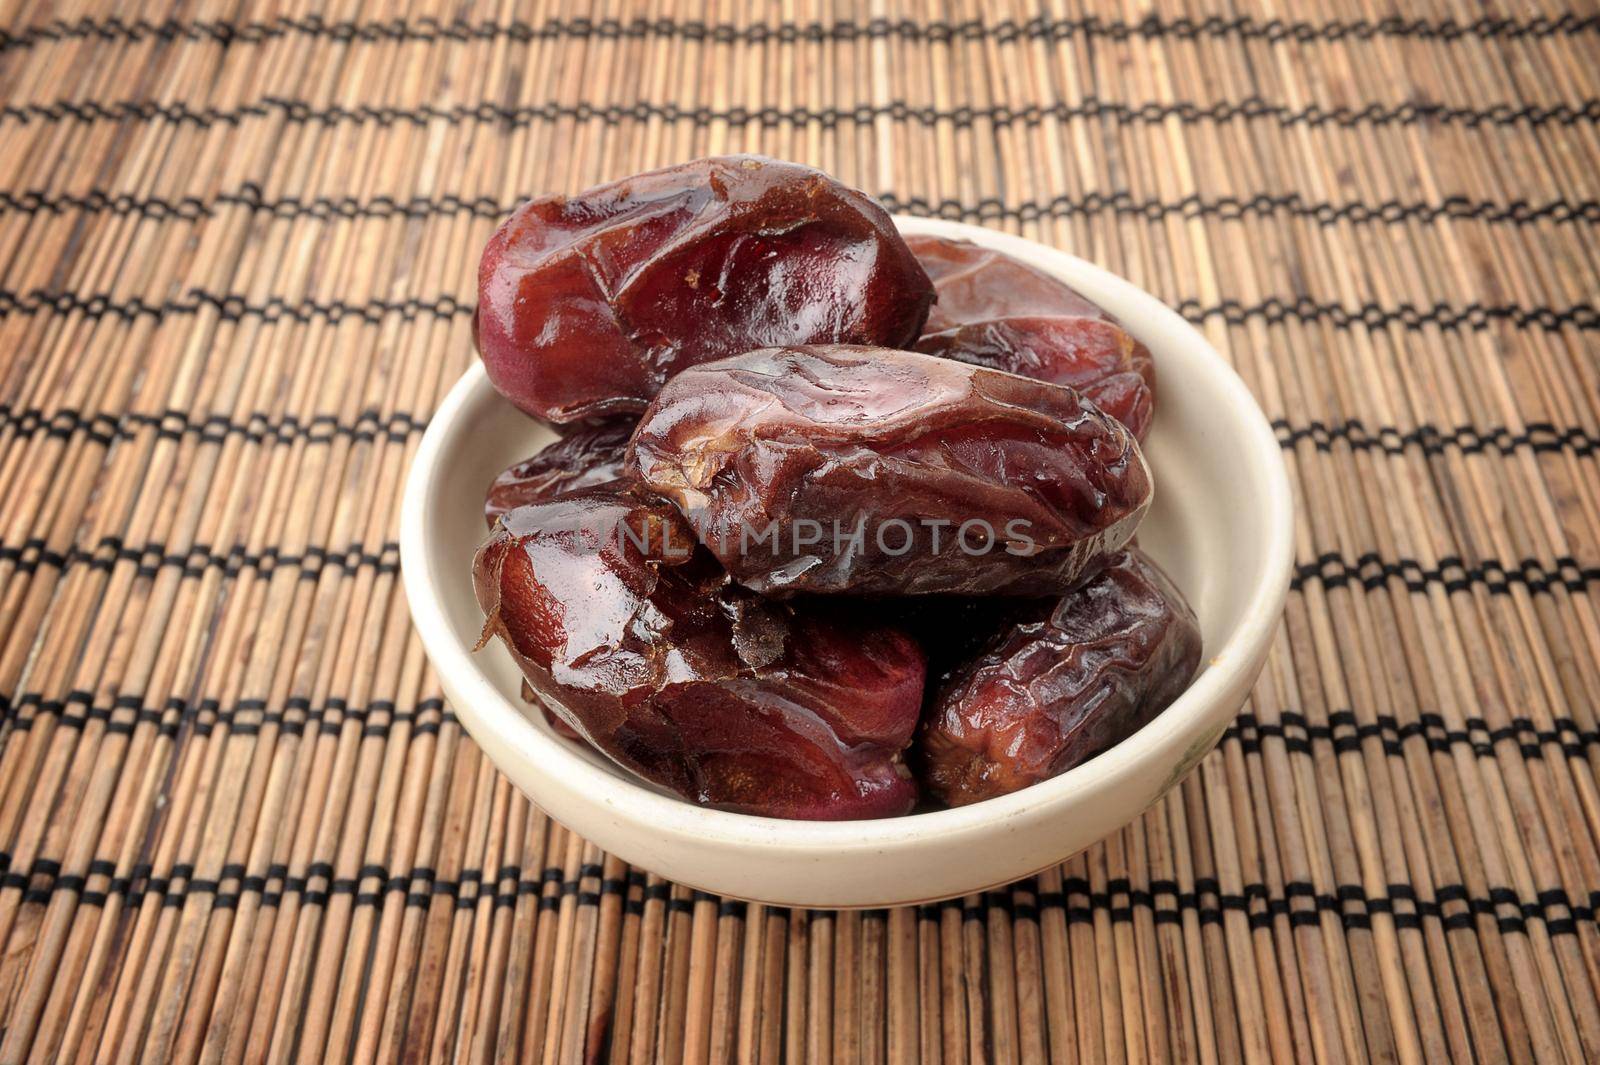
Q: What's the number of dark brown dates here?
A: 6